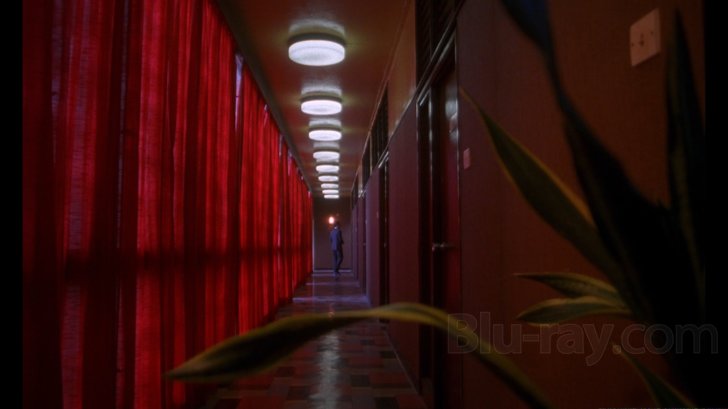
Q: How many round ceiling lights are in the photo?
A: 9